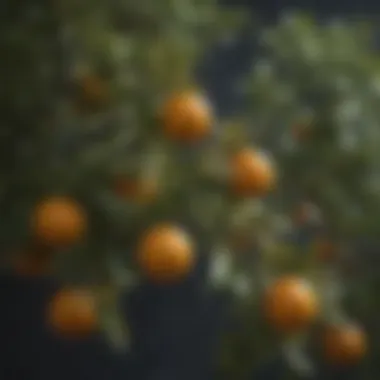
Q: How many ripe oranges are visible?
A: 7